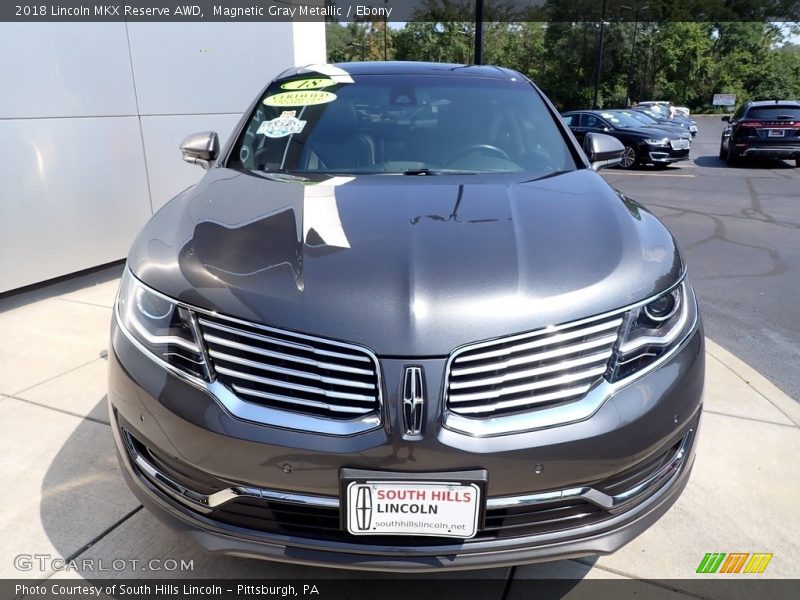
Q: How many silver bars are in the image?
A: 10